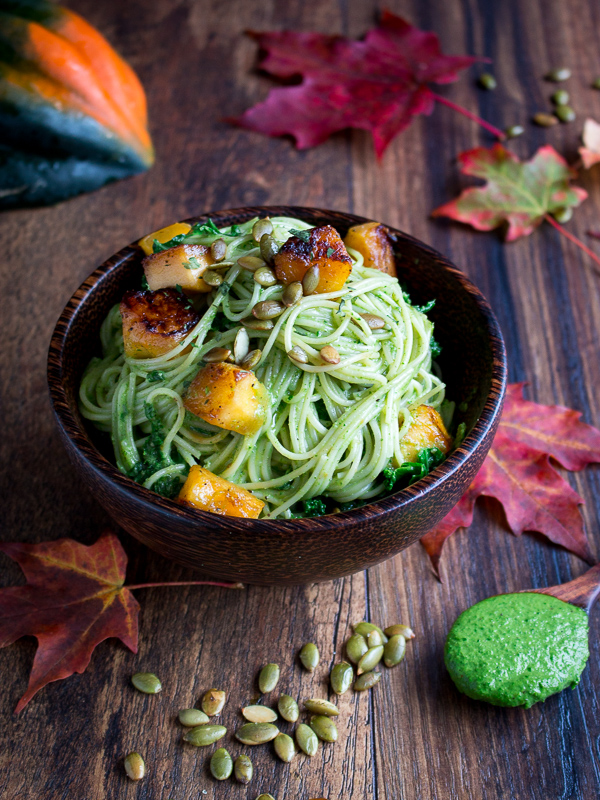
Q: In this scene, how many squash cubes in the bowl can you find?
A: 8